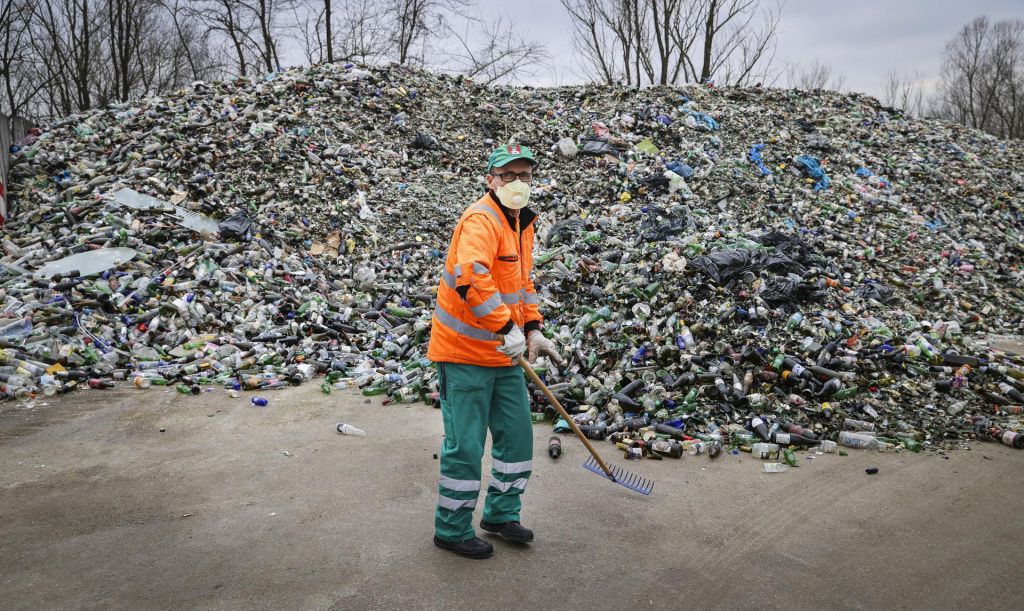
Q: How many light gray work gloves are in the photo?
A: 2